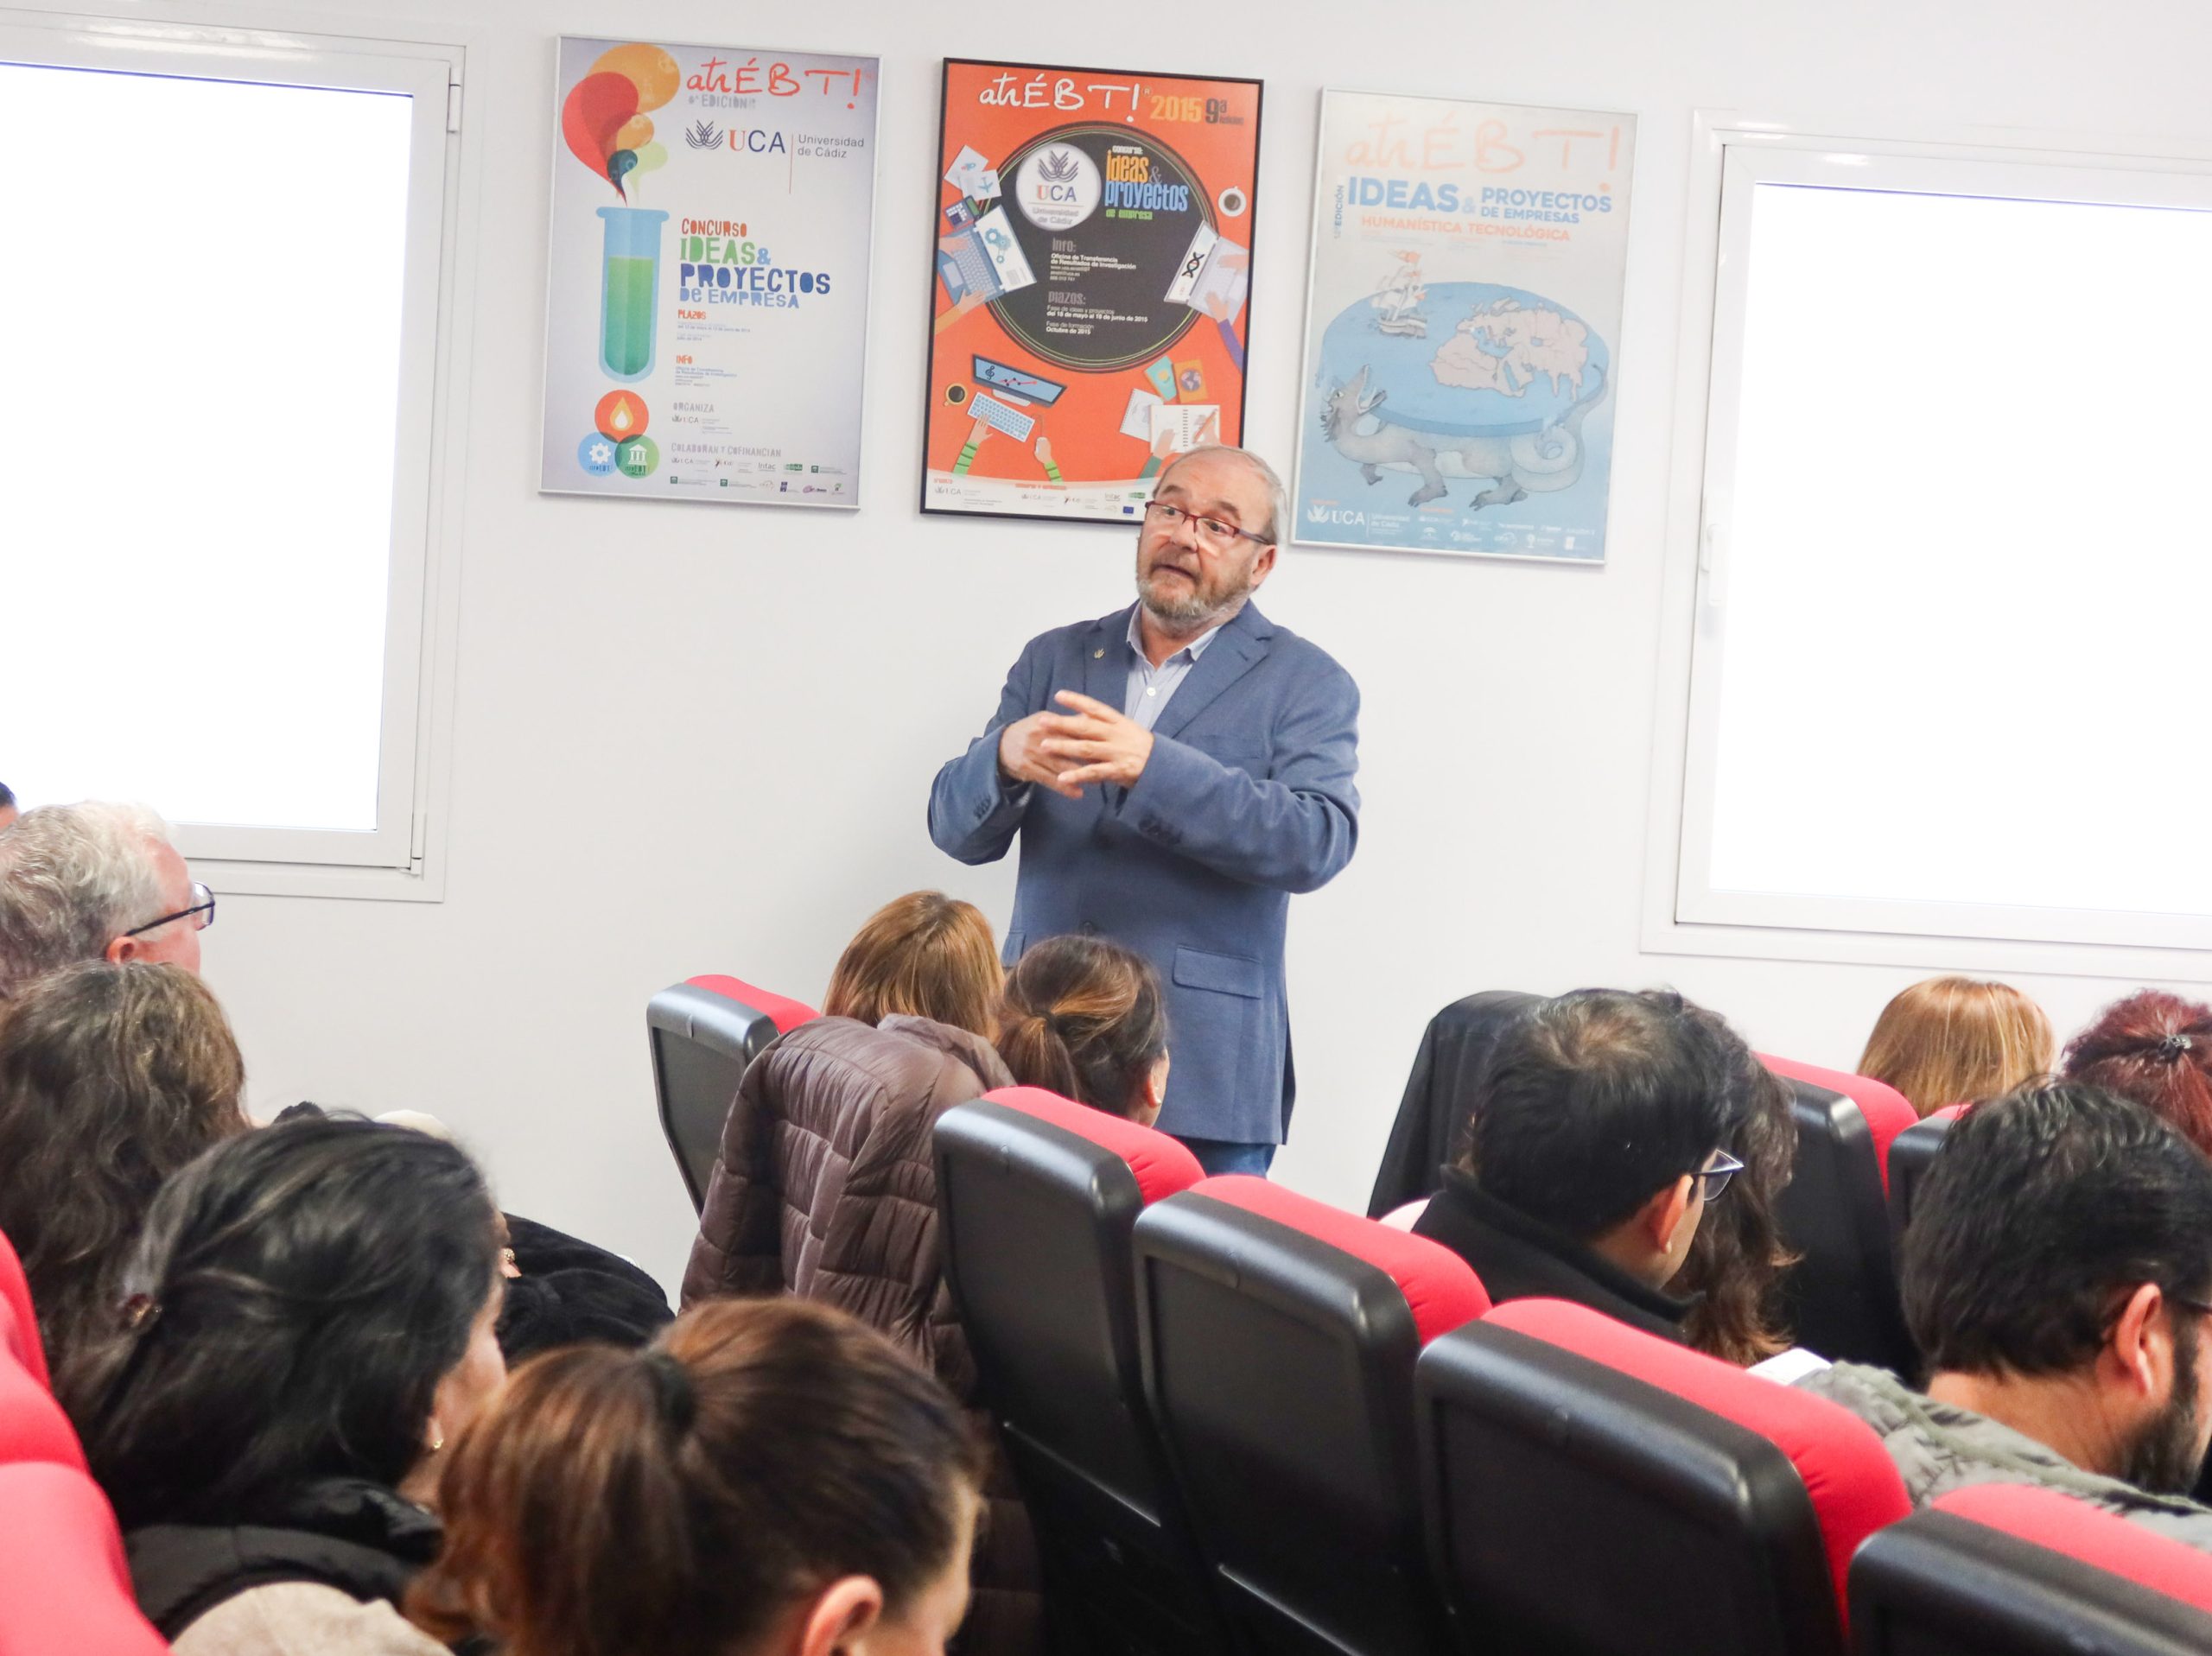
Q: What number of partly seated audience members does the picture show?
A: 12